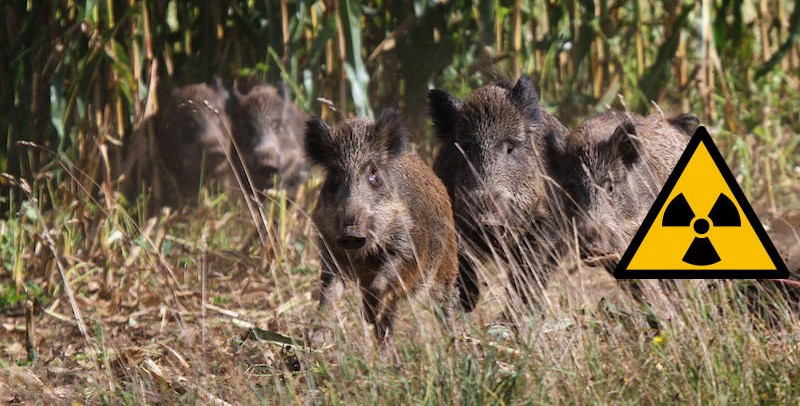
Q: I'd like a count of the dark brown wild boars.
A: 5